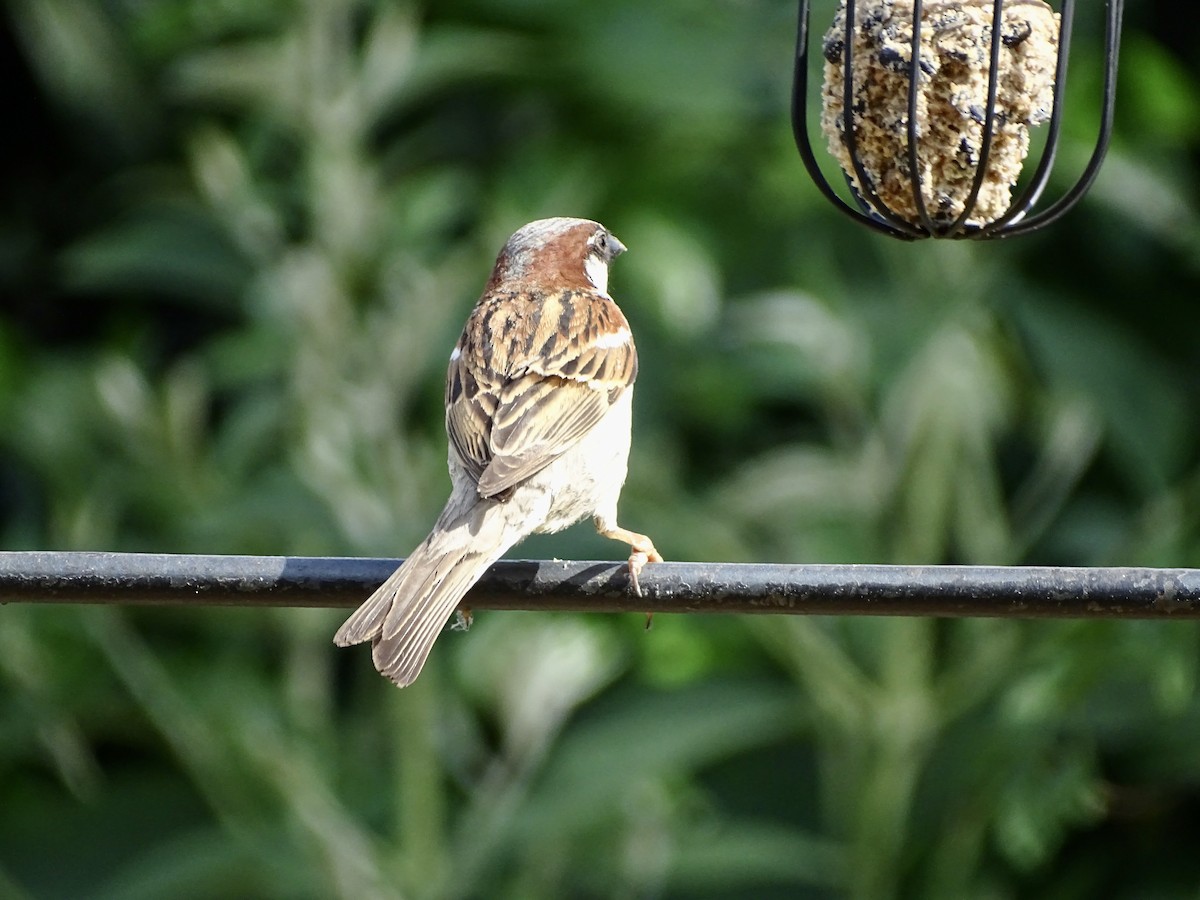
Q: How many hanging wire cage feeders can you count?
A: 1